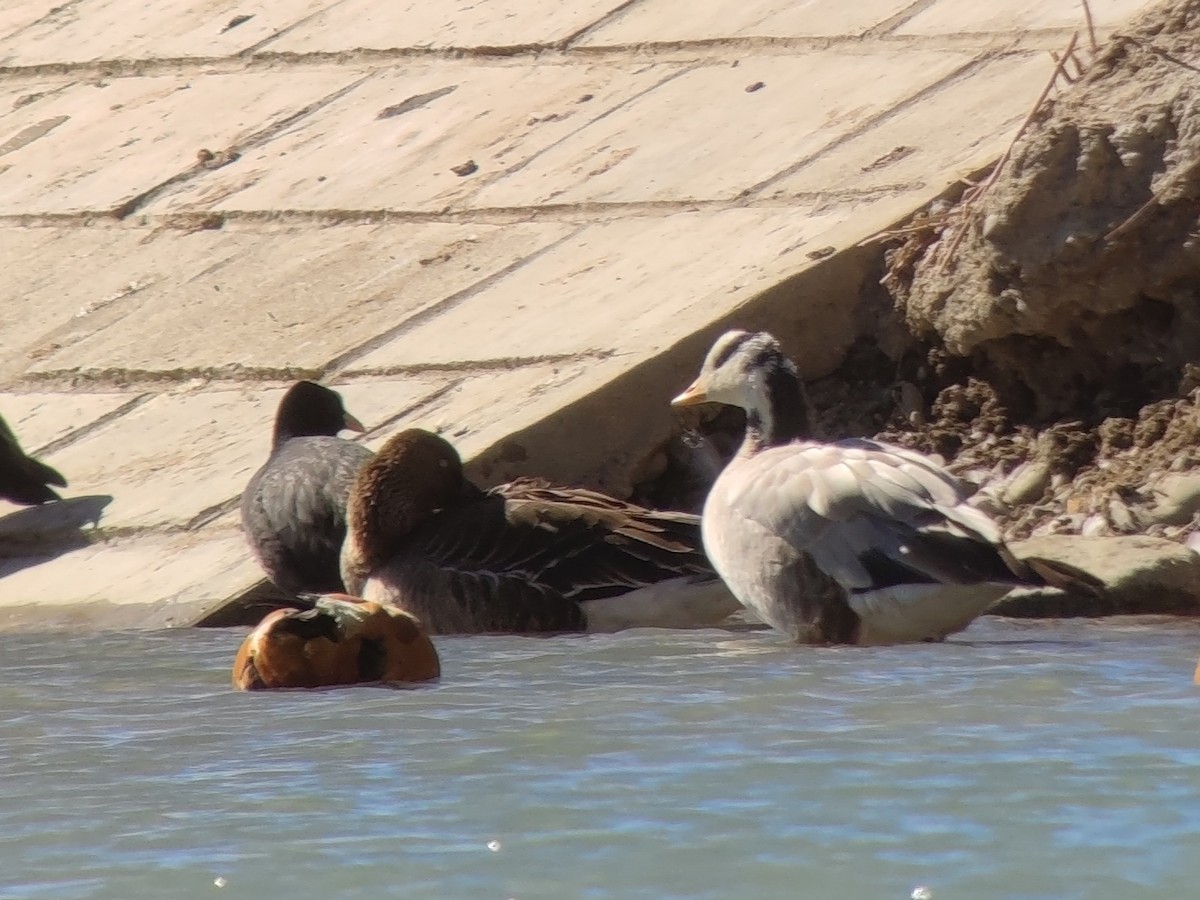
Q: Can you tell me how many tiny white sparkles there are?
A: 3